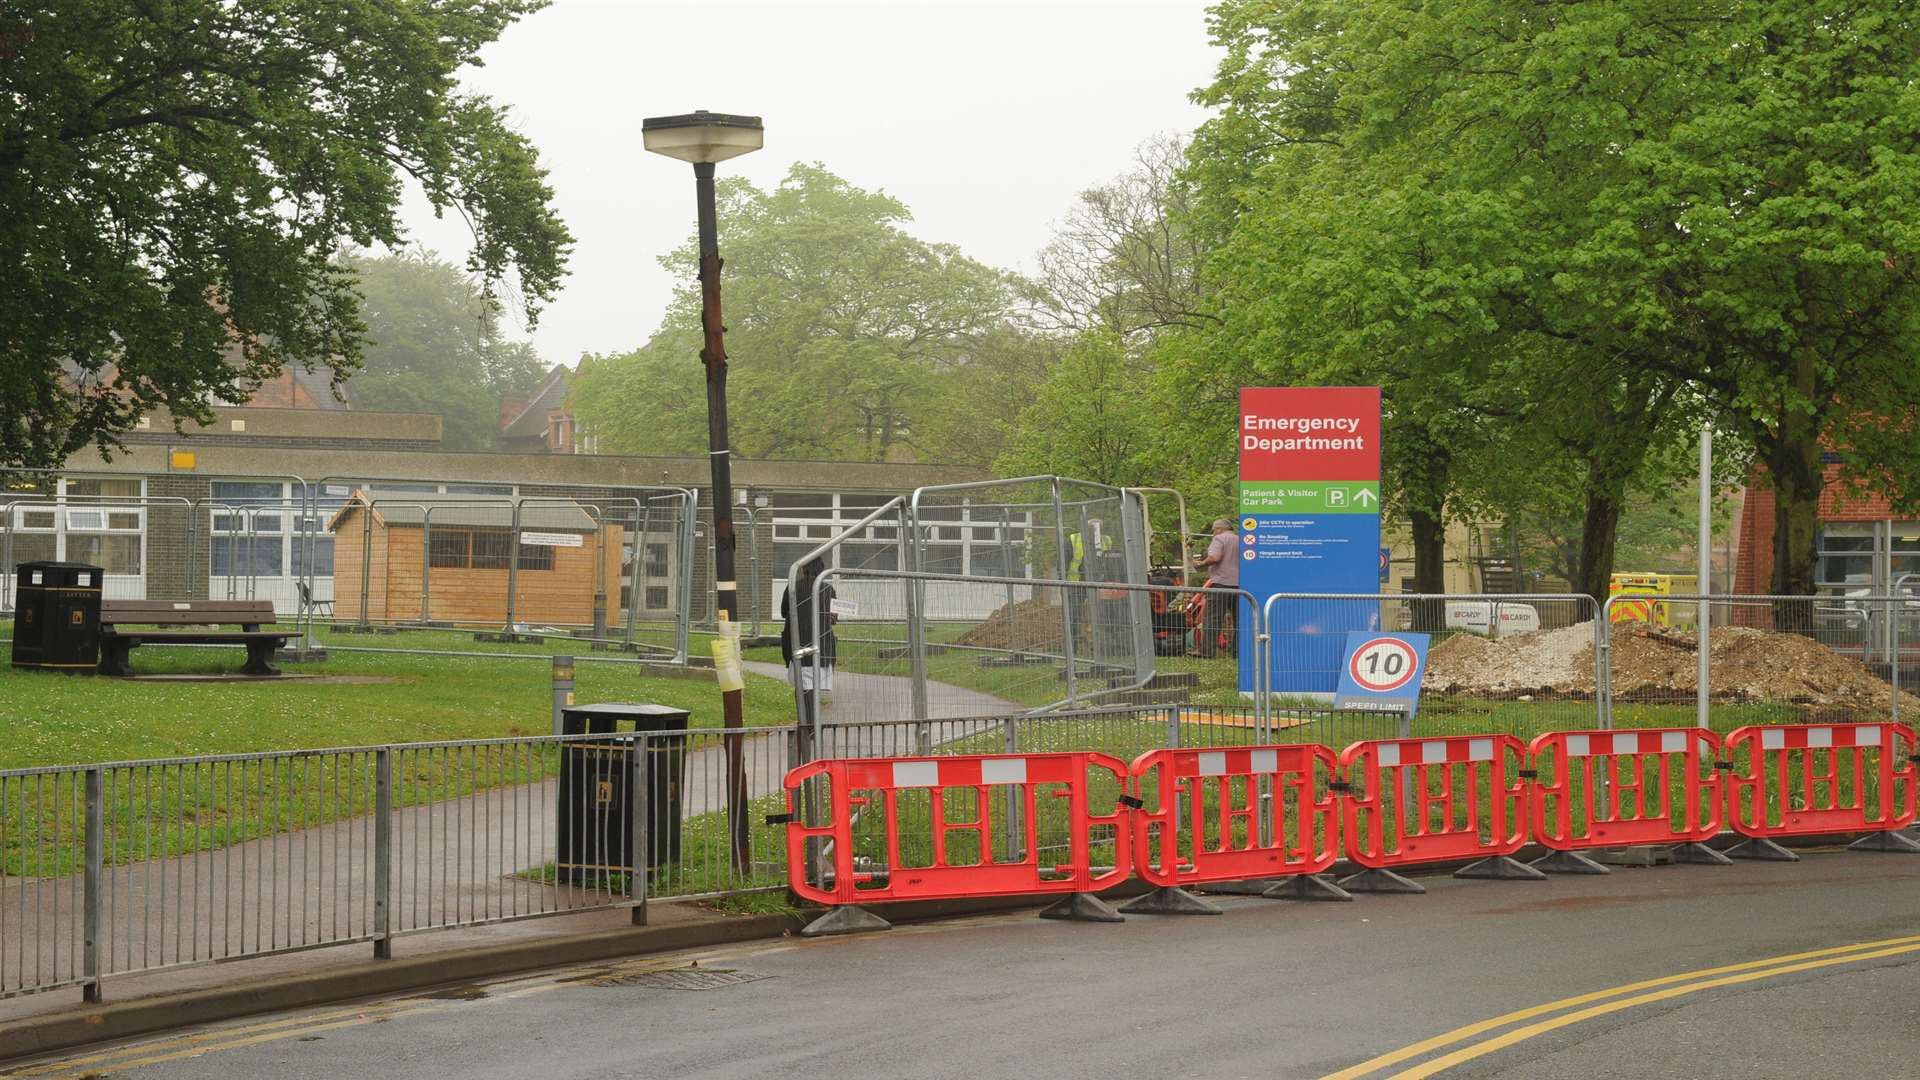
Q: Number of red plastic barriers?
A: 5